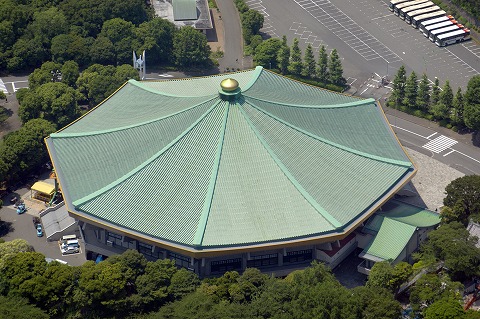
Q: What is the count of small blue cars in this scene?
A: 2